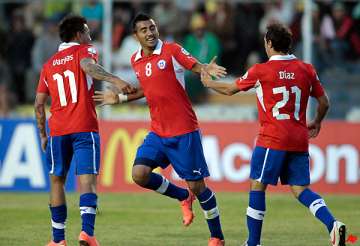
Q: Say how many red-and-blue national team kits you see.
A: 3